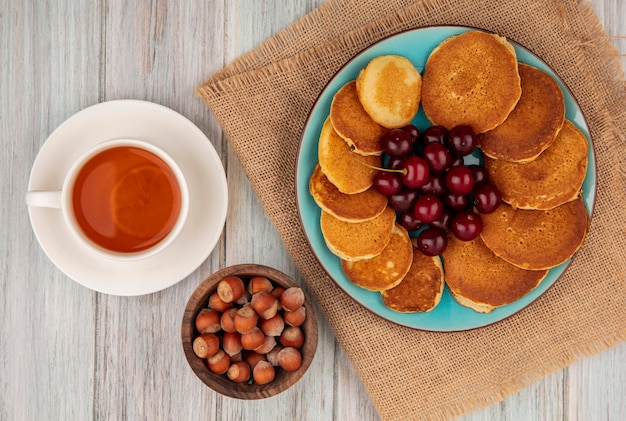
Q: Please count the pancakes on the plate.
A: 12